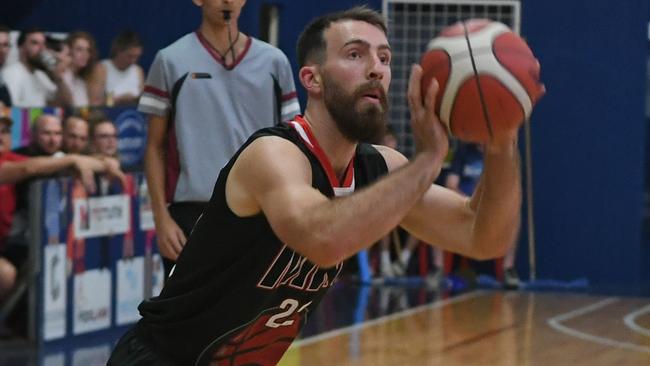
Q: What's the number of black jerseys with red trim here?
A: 1